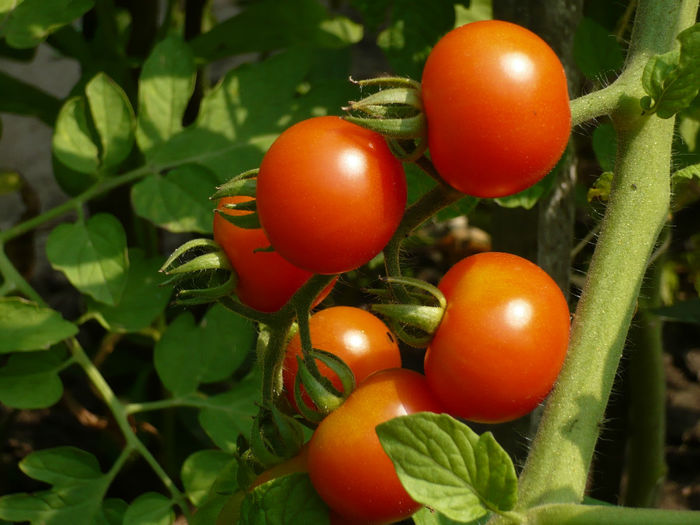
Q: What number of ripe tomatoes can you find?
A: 6